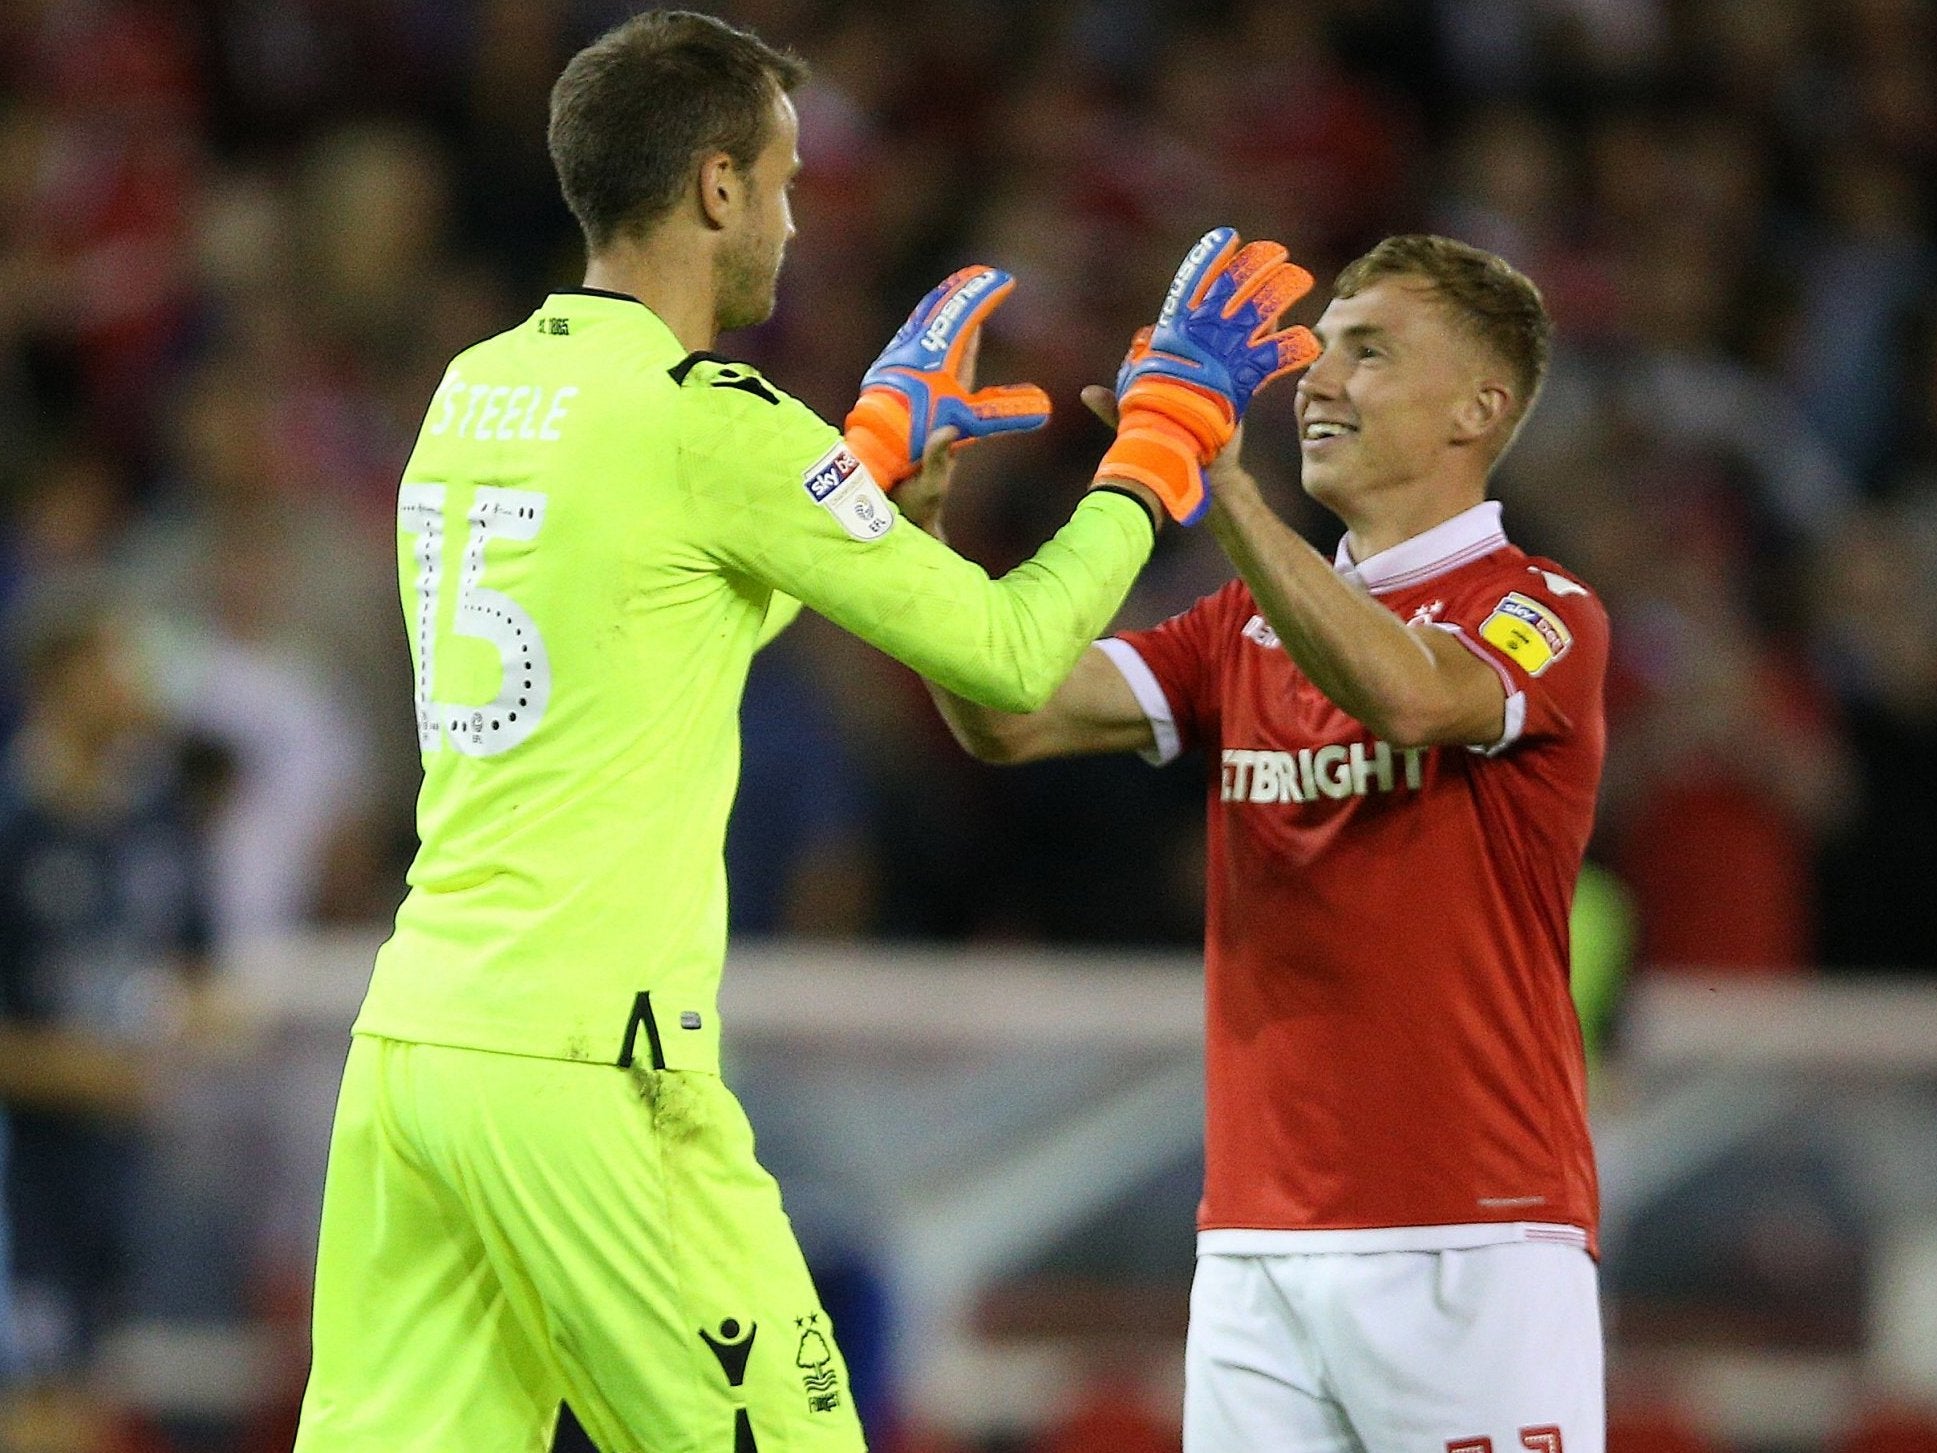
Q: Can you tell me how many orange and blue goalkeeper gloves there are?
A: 2